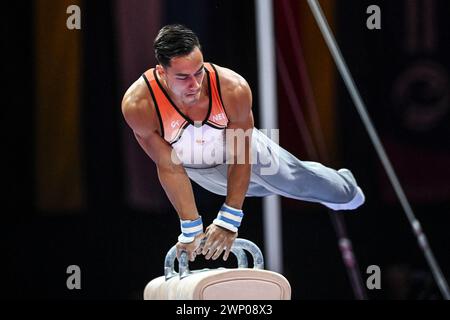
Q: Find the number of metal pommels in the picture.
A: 2